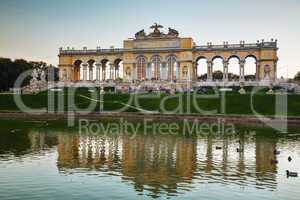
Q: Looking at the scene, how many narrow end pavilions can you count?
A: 2